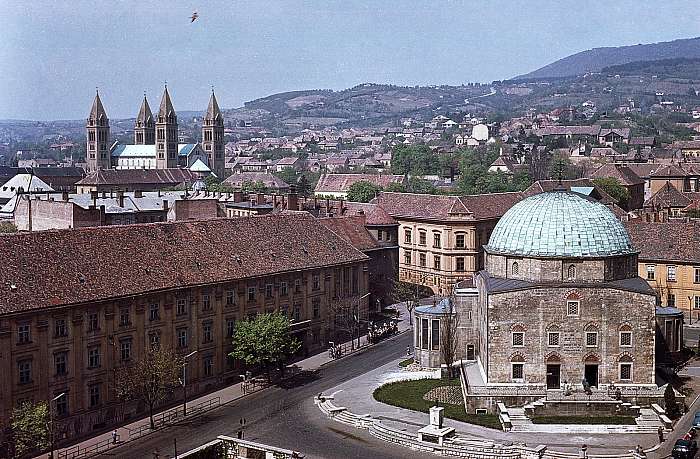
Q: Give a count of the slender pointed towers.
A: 4